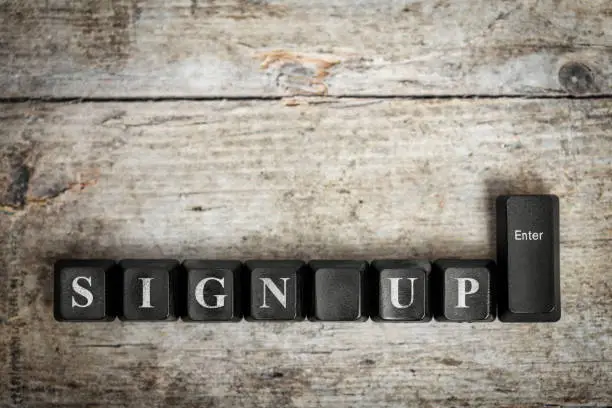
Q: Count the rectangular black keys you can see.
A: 1